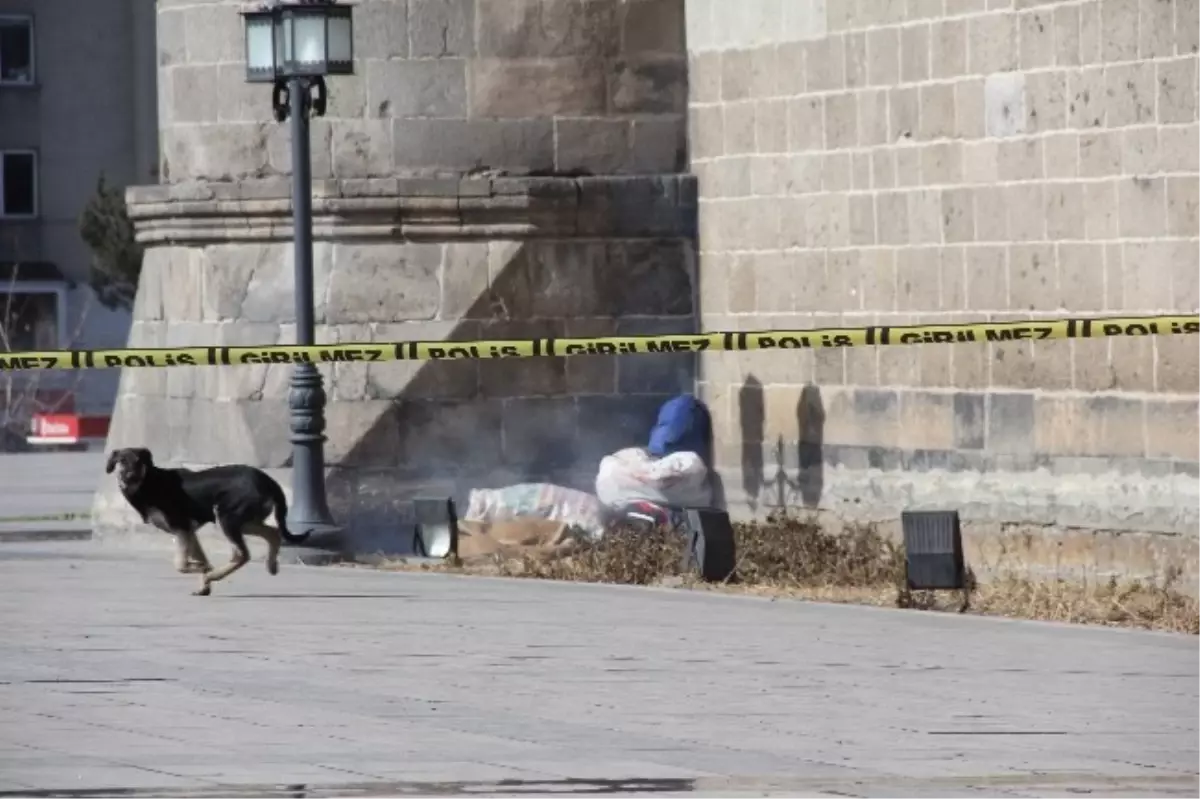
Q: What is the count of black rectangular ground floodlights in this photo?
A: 3